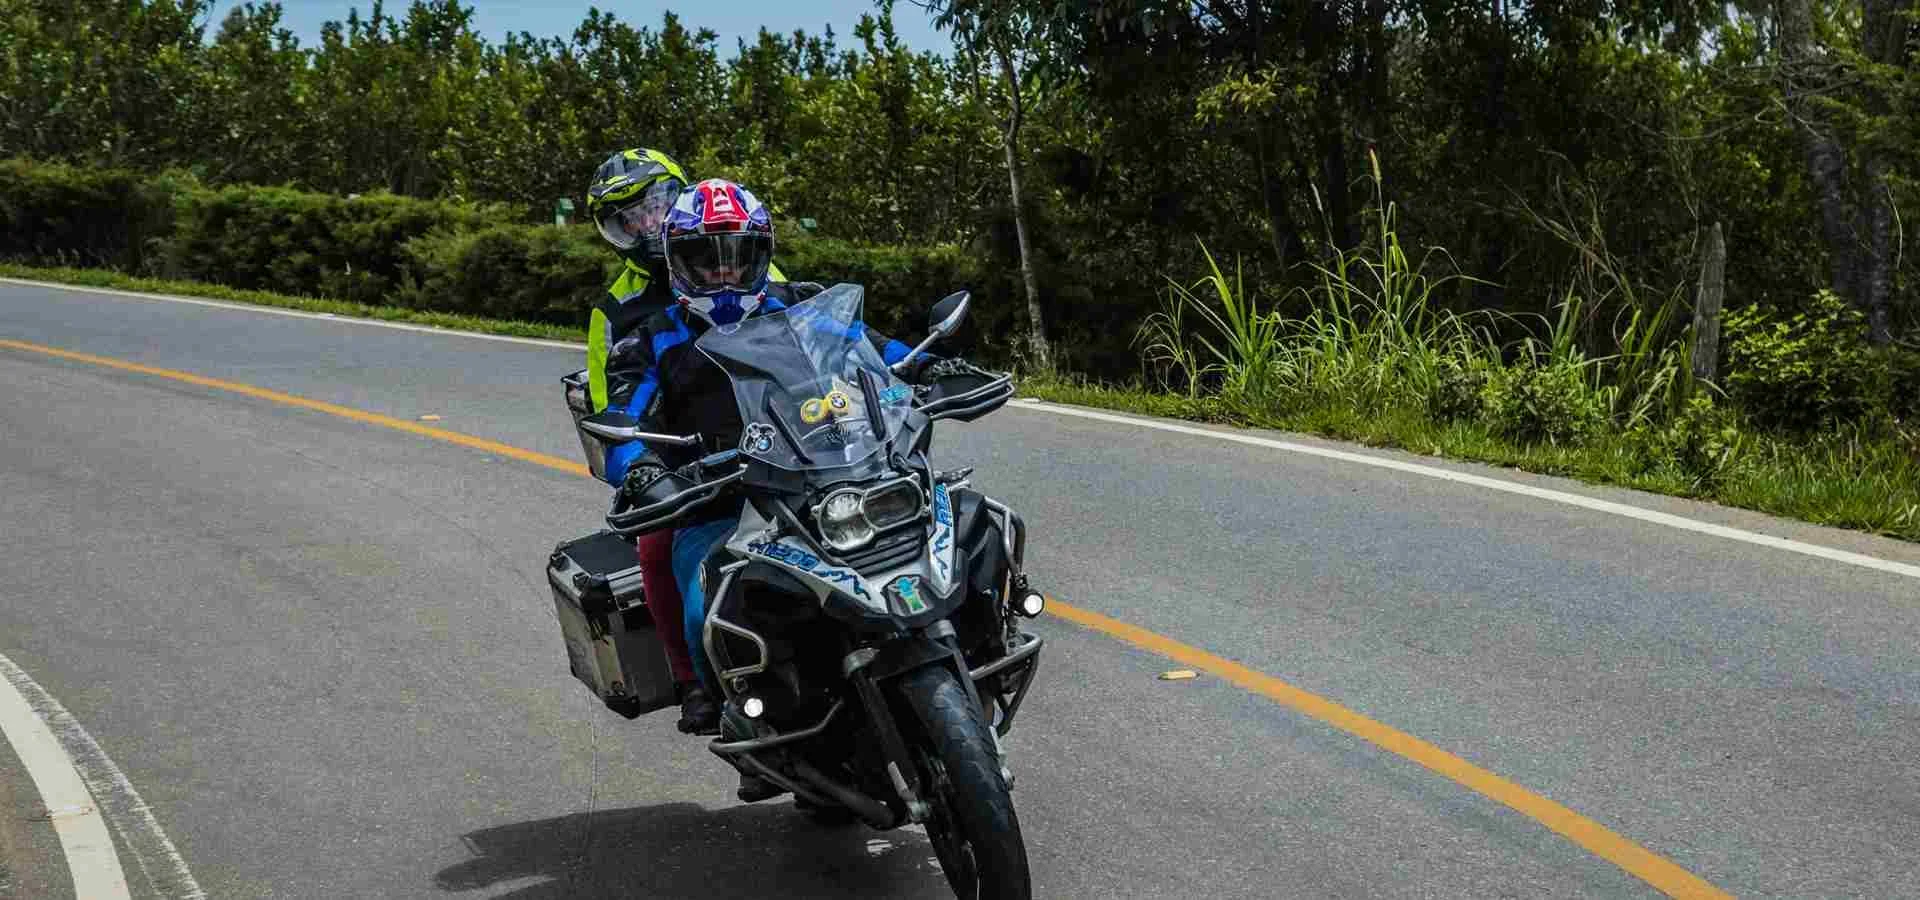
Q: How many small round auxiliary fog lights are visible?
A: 2